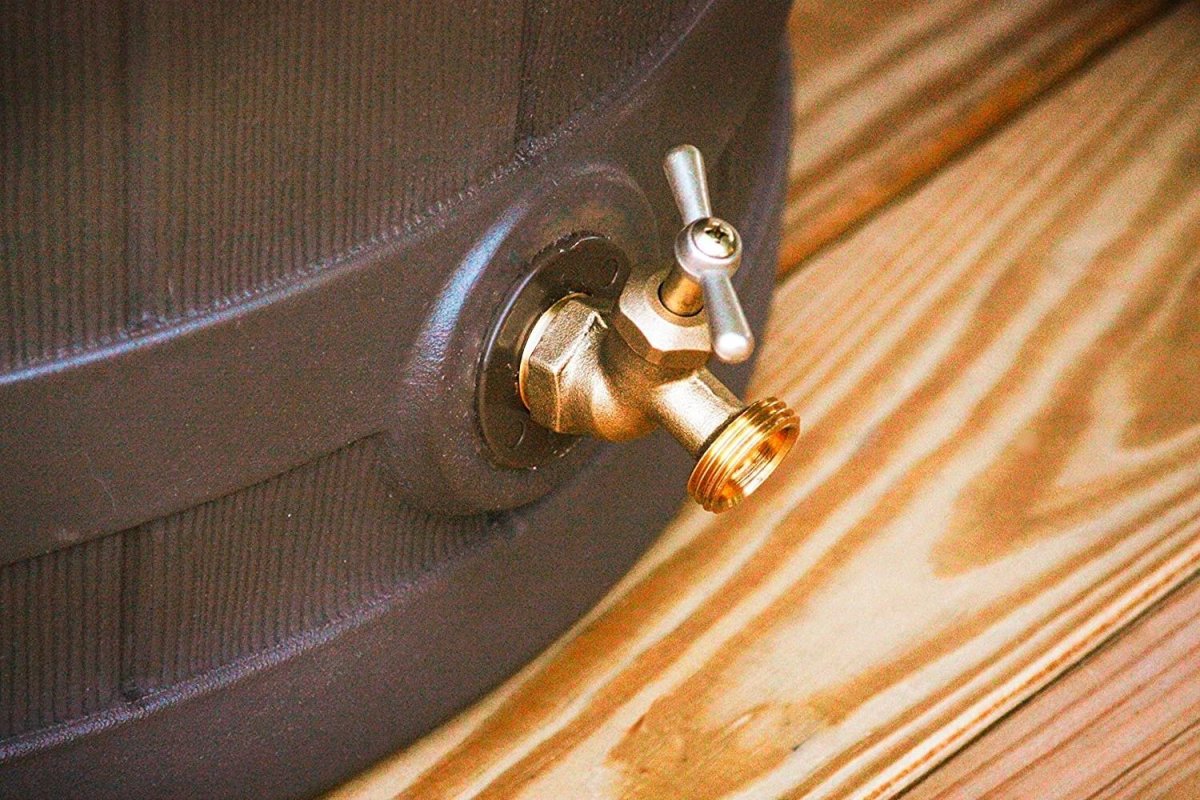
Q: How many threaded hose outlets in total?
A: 1